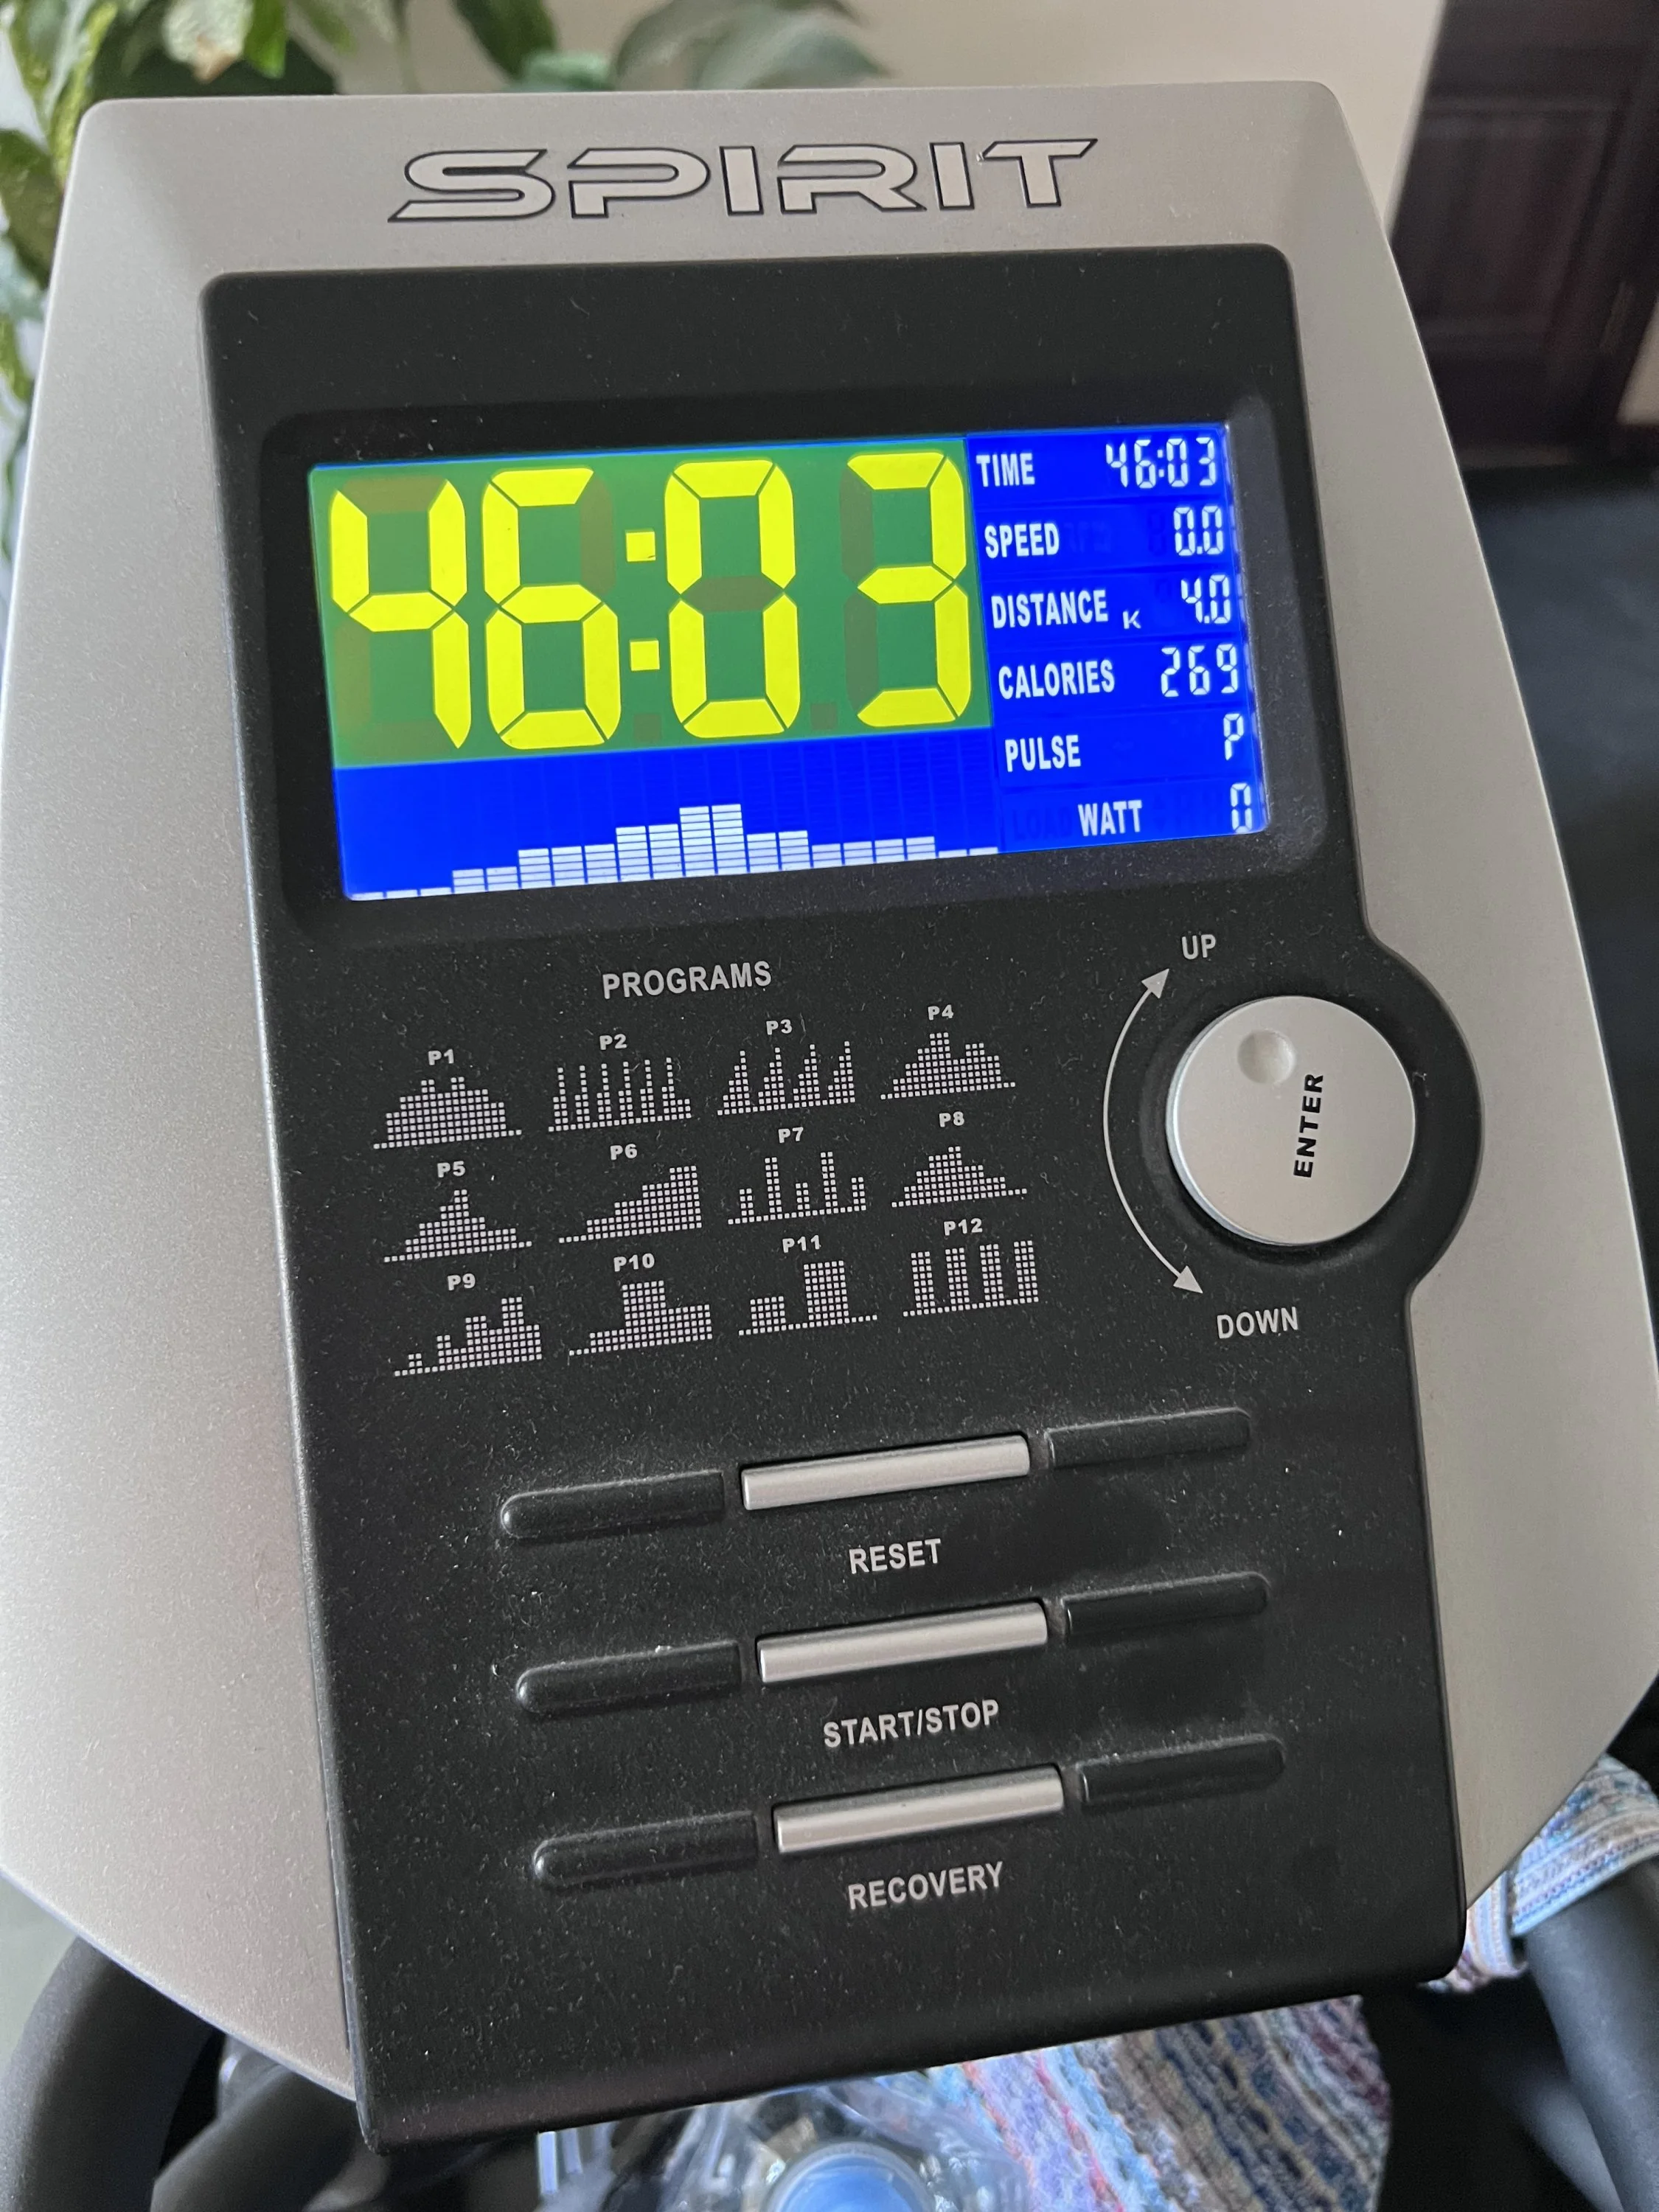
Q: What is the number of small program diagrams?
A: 12